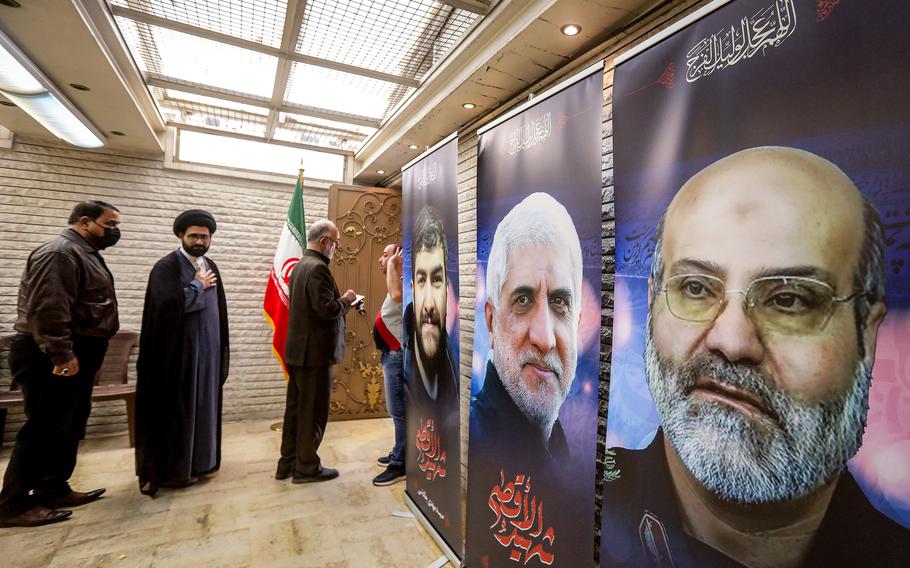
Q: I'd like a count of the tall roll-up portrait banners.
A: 3